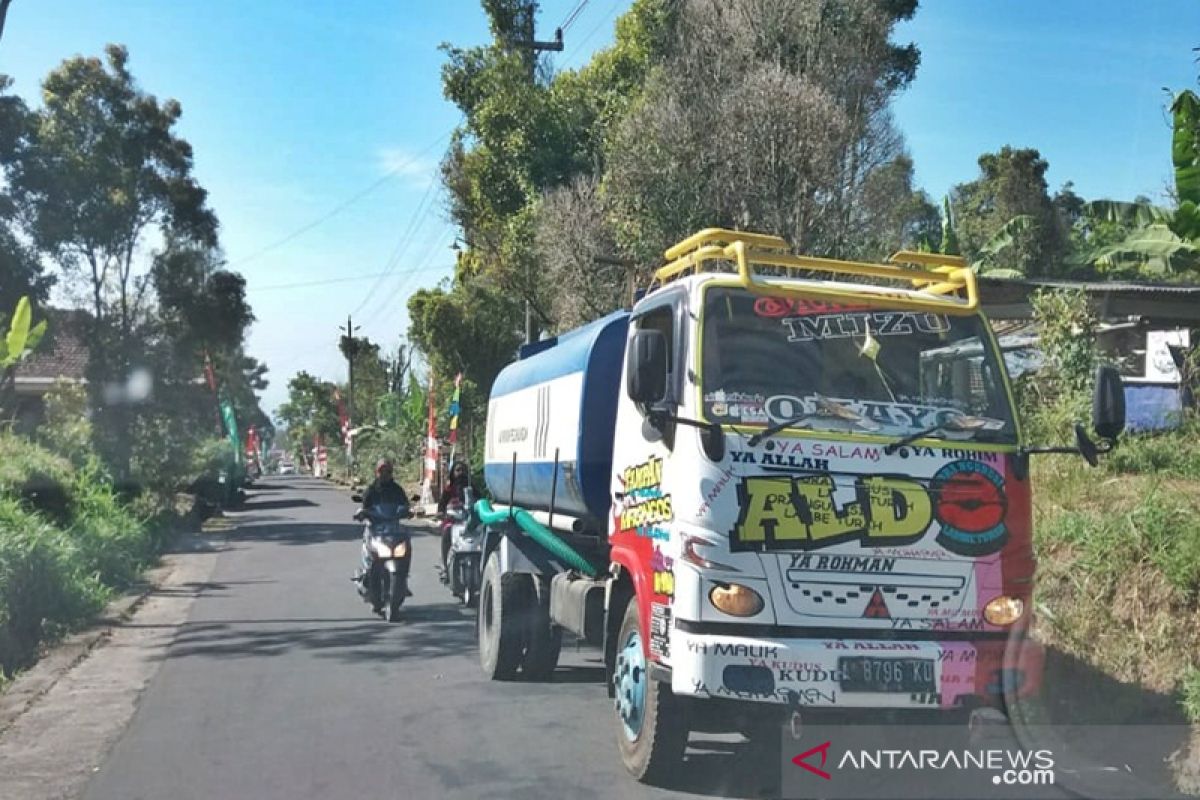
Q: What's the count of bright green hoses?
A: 1